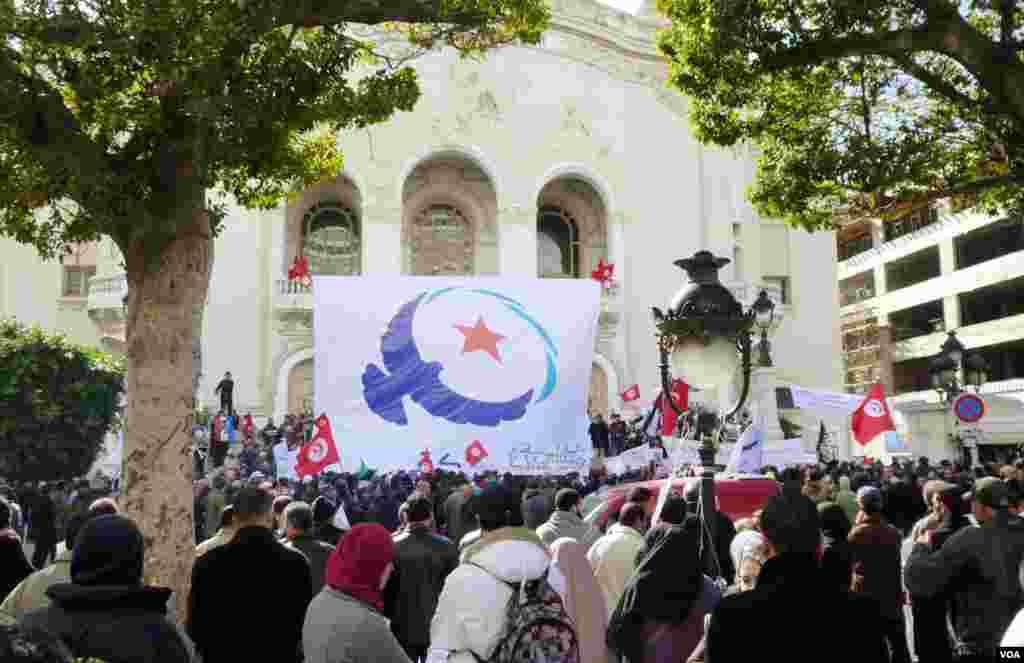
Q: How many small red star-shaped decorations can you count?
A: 2